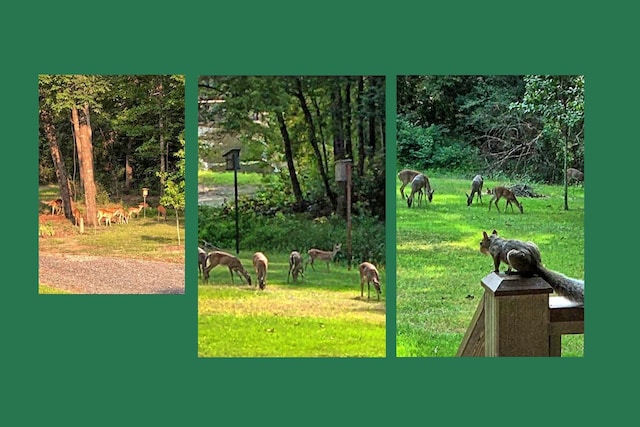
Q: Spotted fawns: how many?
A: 0